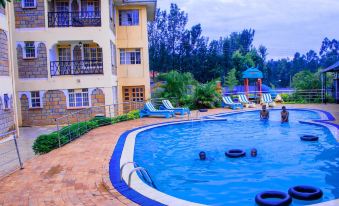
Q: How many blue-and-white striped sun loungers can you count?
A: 5